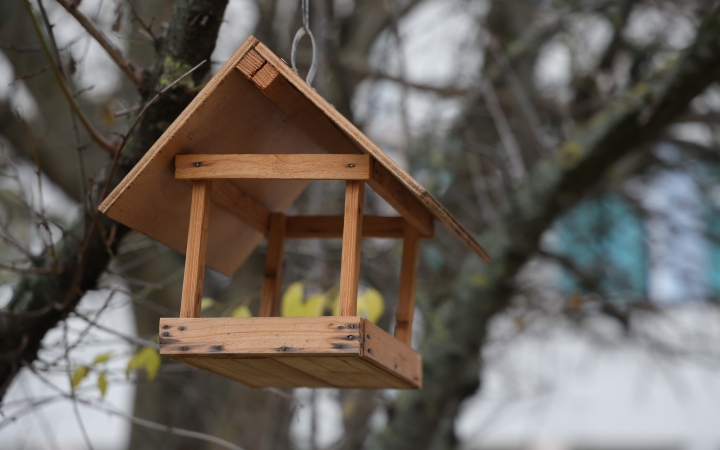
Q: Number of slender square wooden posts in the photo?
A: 4